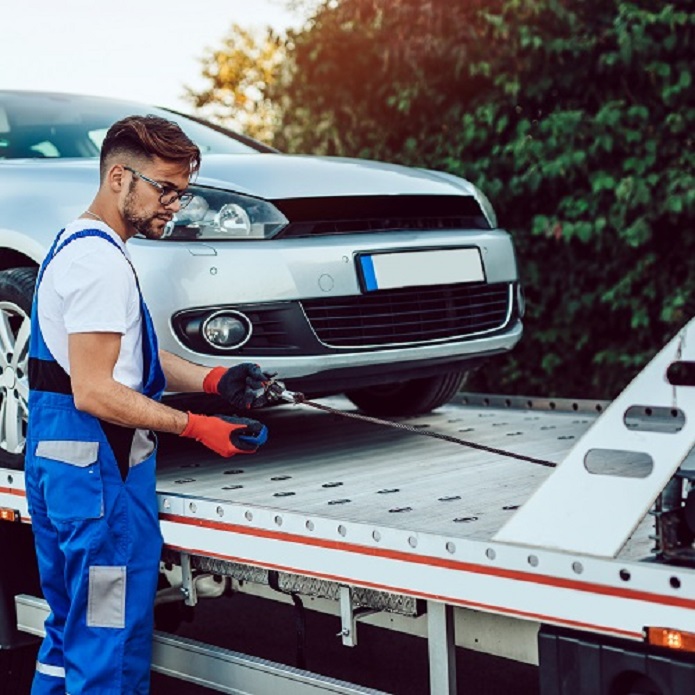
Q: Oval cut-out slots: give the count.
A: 3